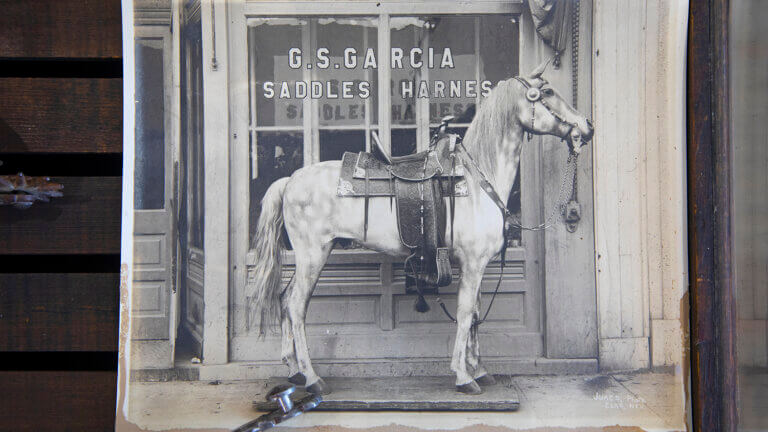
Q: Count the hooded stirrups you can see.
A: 1